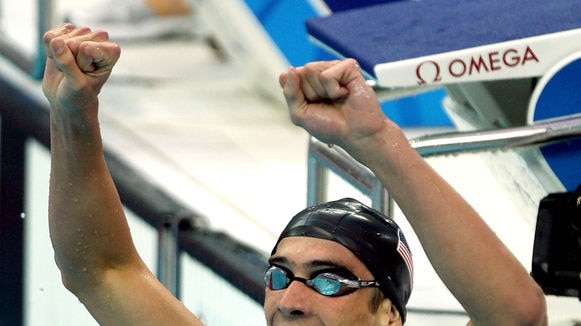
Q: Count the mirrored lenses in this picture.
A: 2